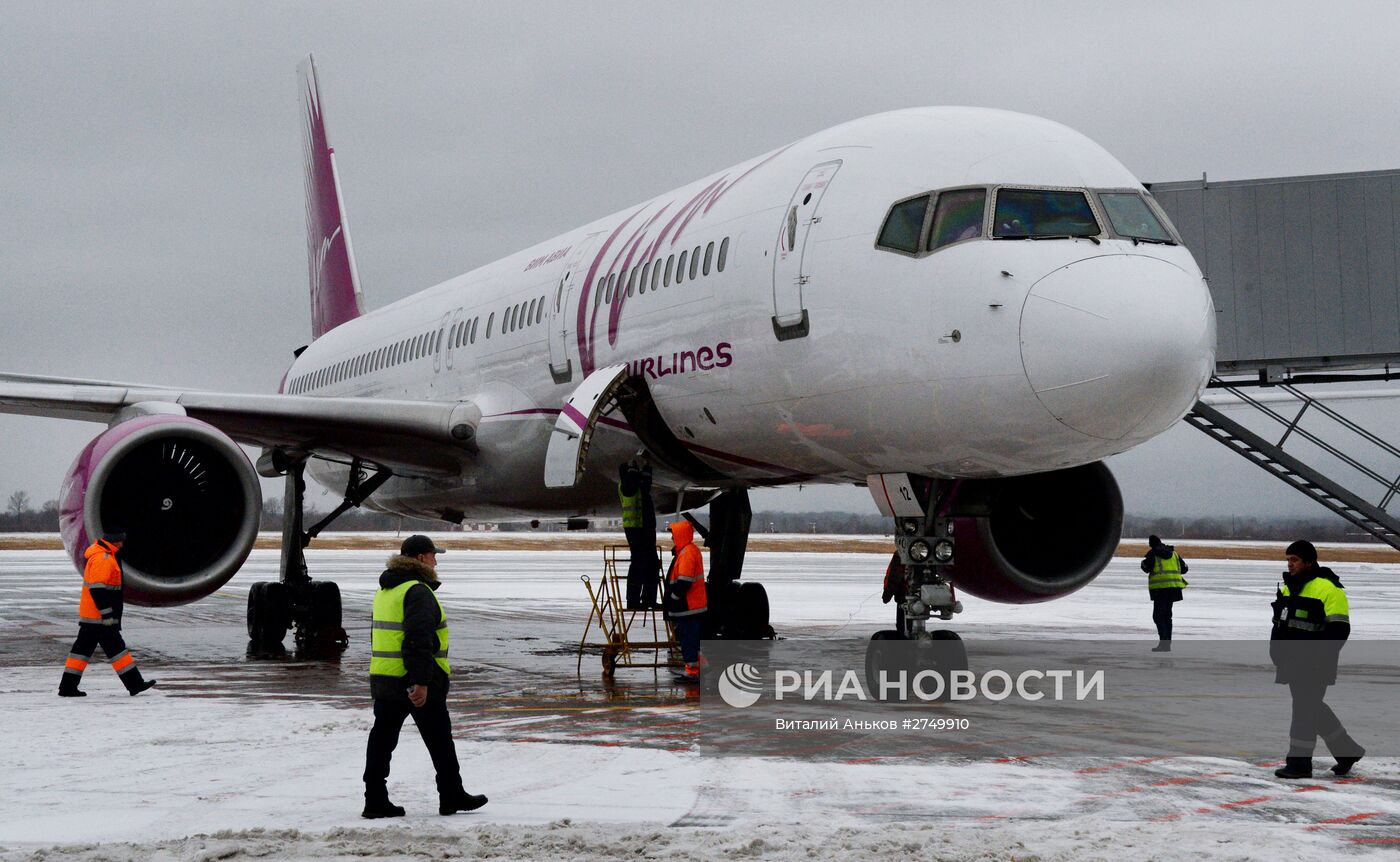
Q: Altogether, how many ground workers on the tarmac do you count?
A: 7